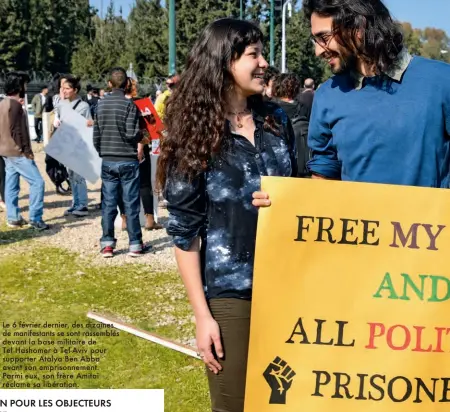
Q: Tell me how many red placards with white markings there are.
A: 1